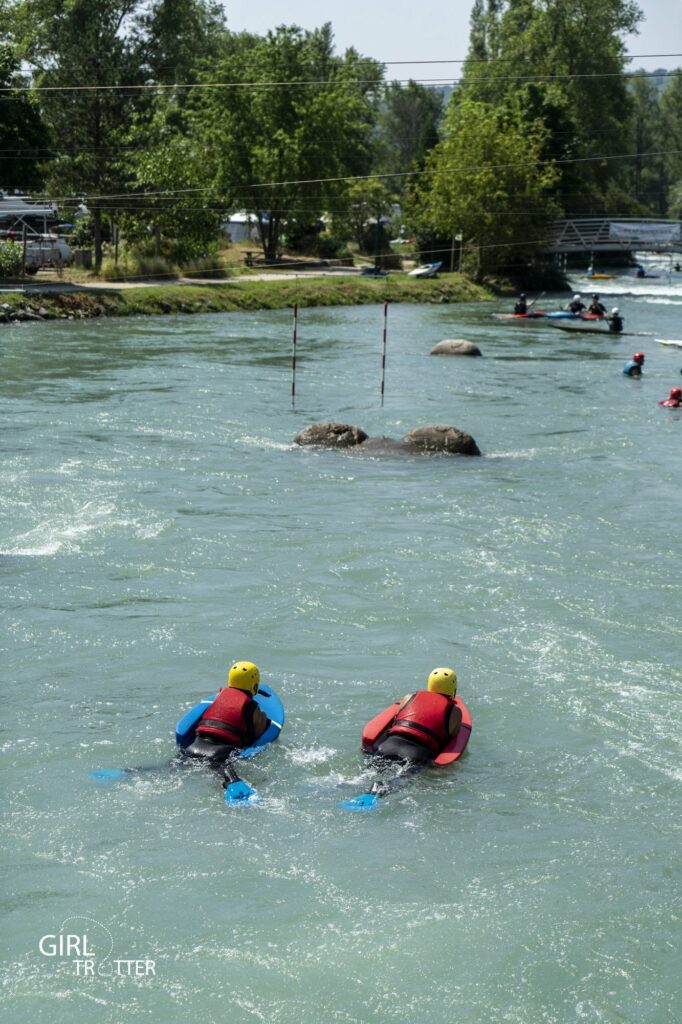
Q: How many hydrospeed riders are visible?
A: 2